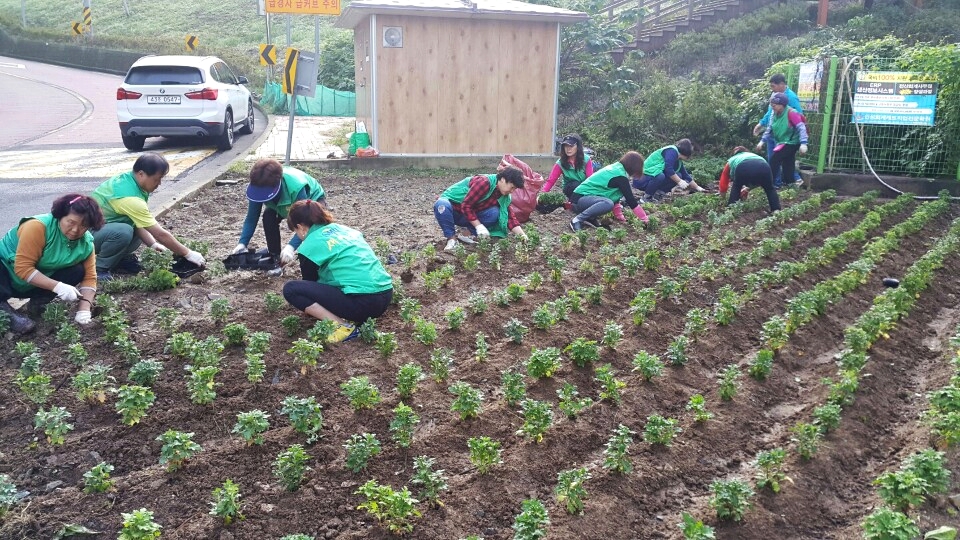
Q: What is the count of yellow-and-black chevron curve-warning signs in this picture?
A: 4